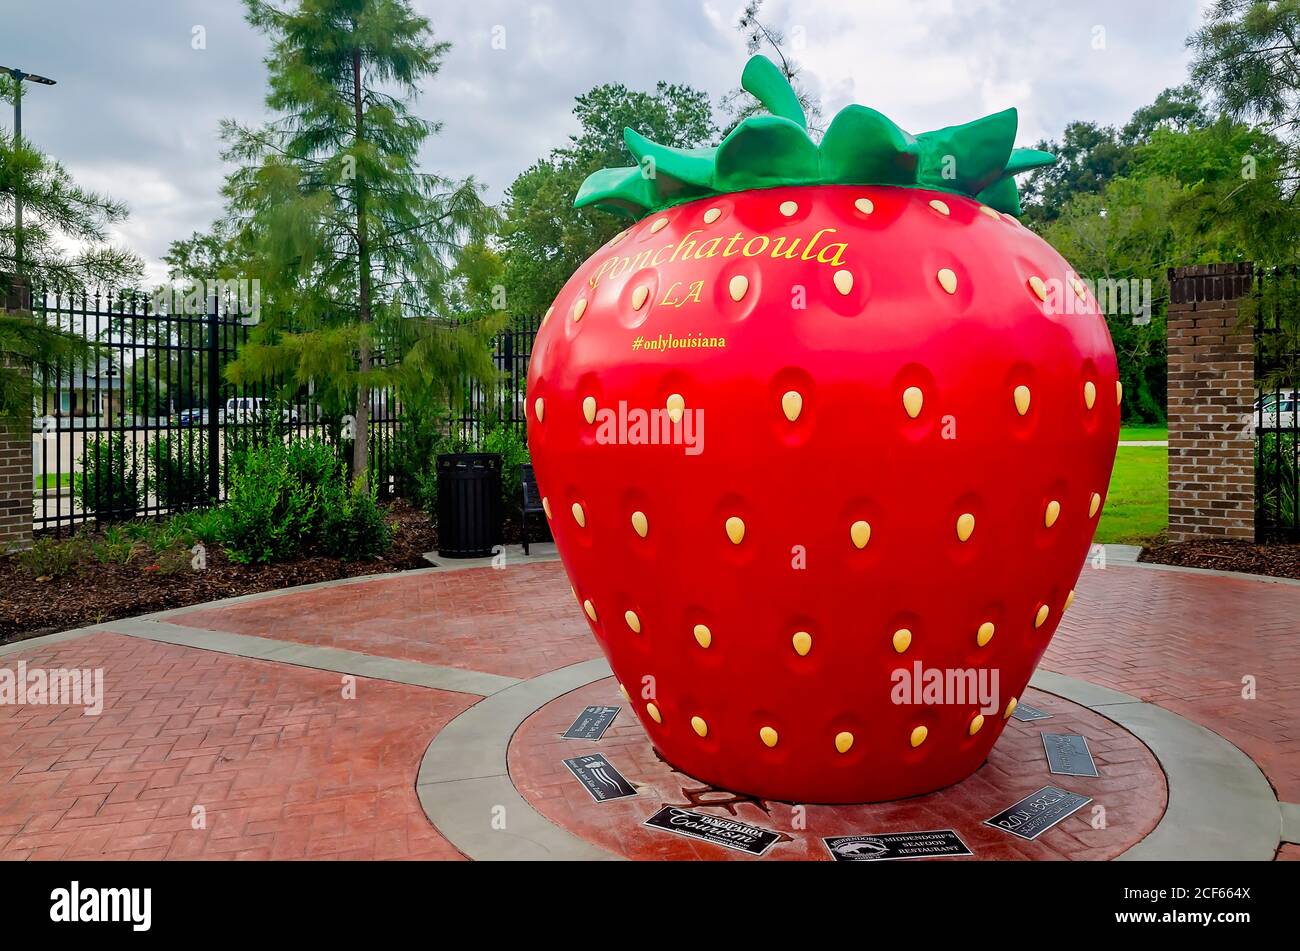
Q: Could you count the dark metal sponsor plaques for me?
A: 7